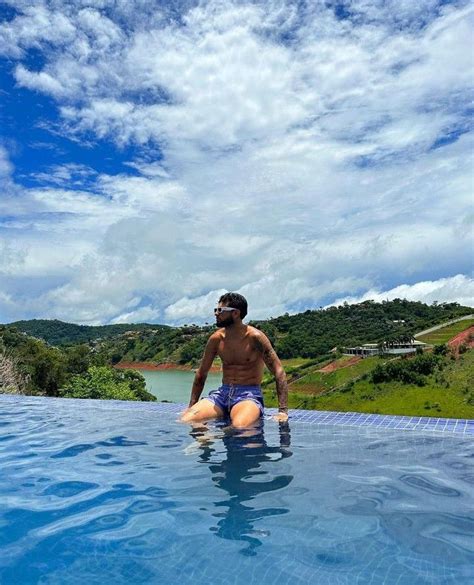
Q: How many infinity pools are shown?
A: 1